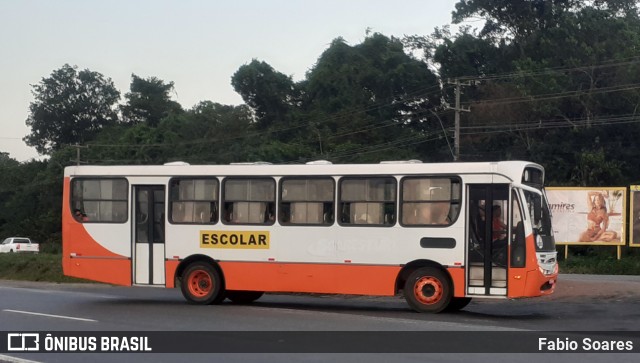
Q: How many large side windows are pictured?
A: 6